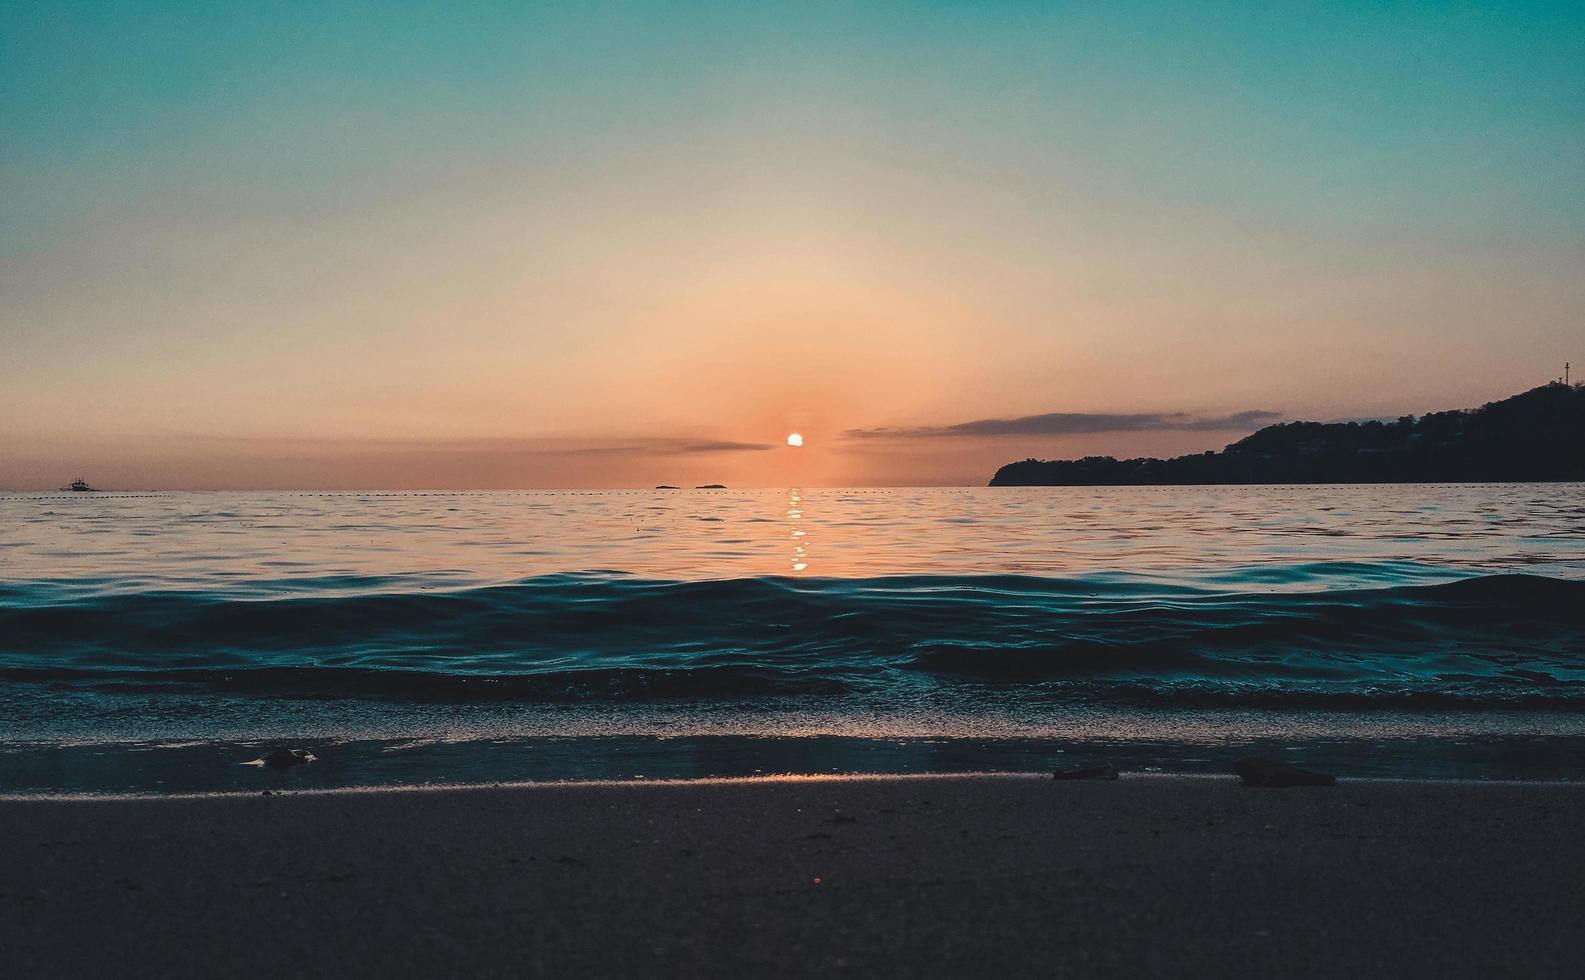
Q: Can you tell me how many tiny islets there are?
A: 2